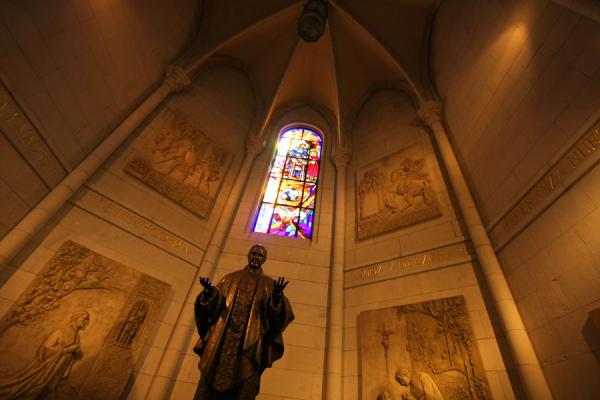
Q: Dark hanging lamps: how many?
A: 1